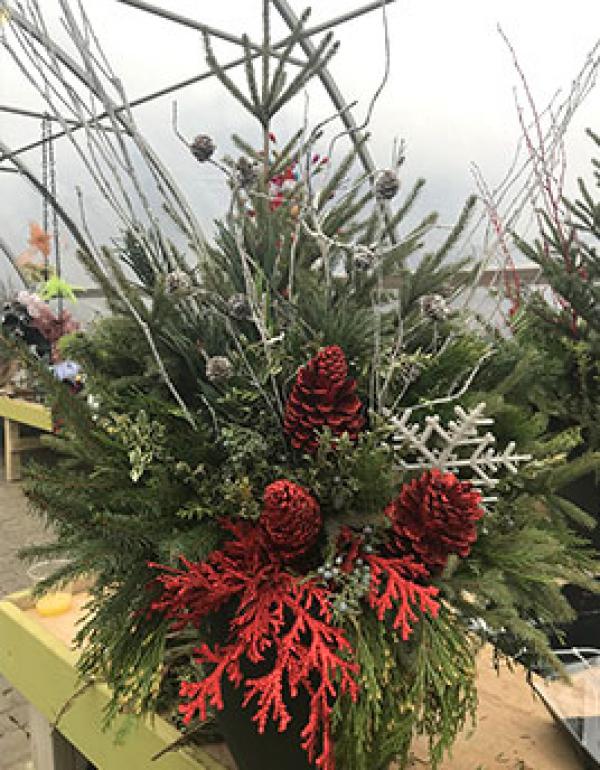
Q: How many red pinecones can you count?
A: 3